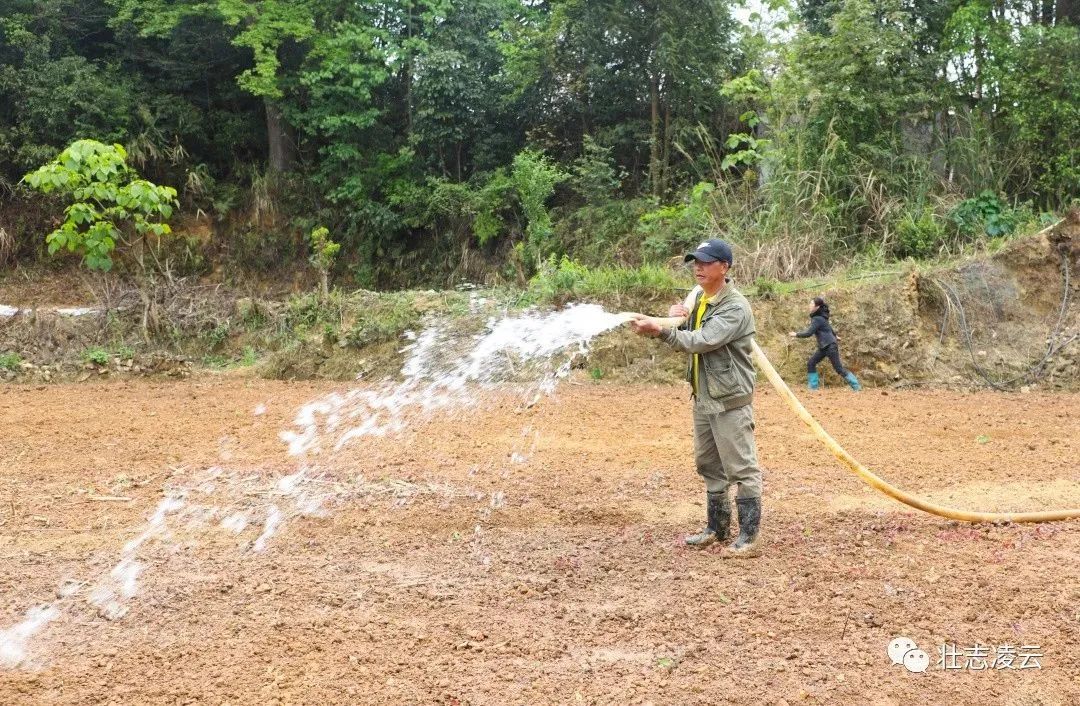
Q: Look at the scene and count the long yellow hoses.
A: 1